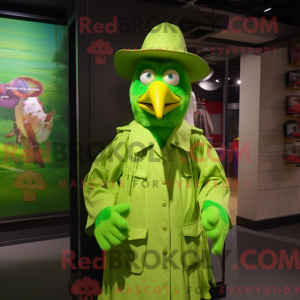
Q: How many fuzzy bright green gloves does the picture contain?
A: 2